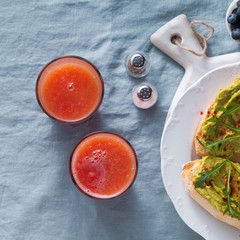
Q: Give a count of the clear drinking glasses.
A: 2